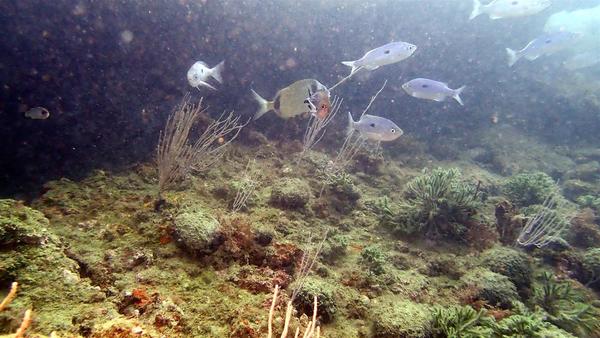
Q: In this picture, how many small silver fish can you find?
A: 6